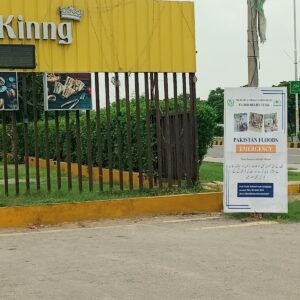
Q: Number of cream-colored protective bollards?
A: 0